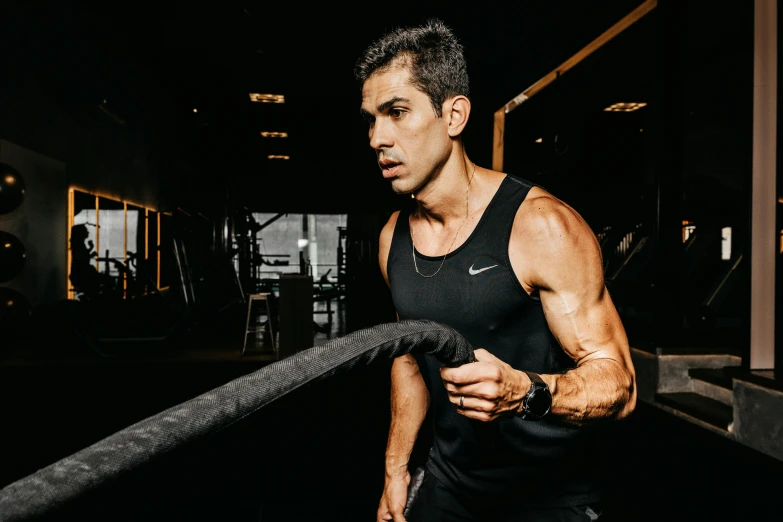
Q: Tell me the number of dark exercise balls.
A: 3